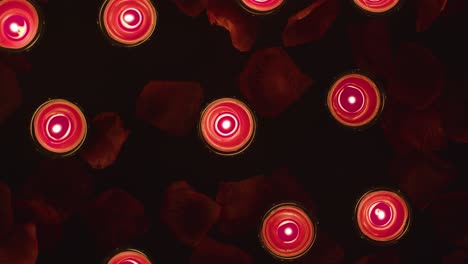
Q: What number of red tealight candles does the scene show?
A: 10